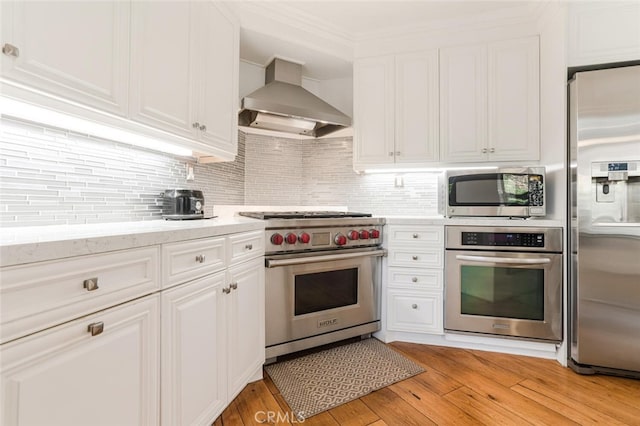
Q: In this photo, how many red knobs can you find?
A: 7